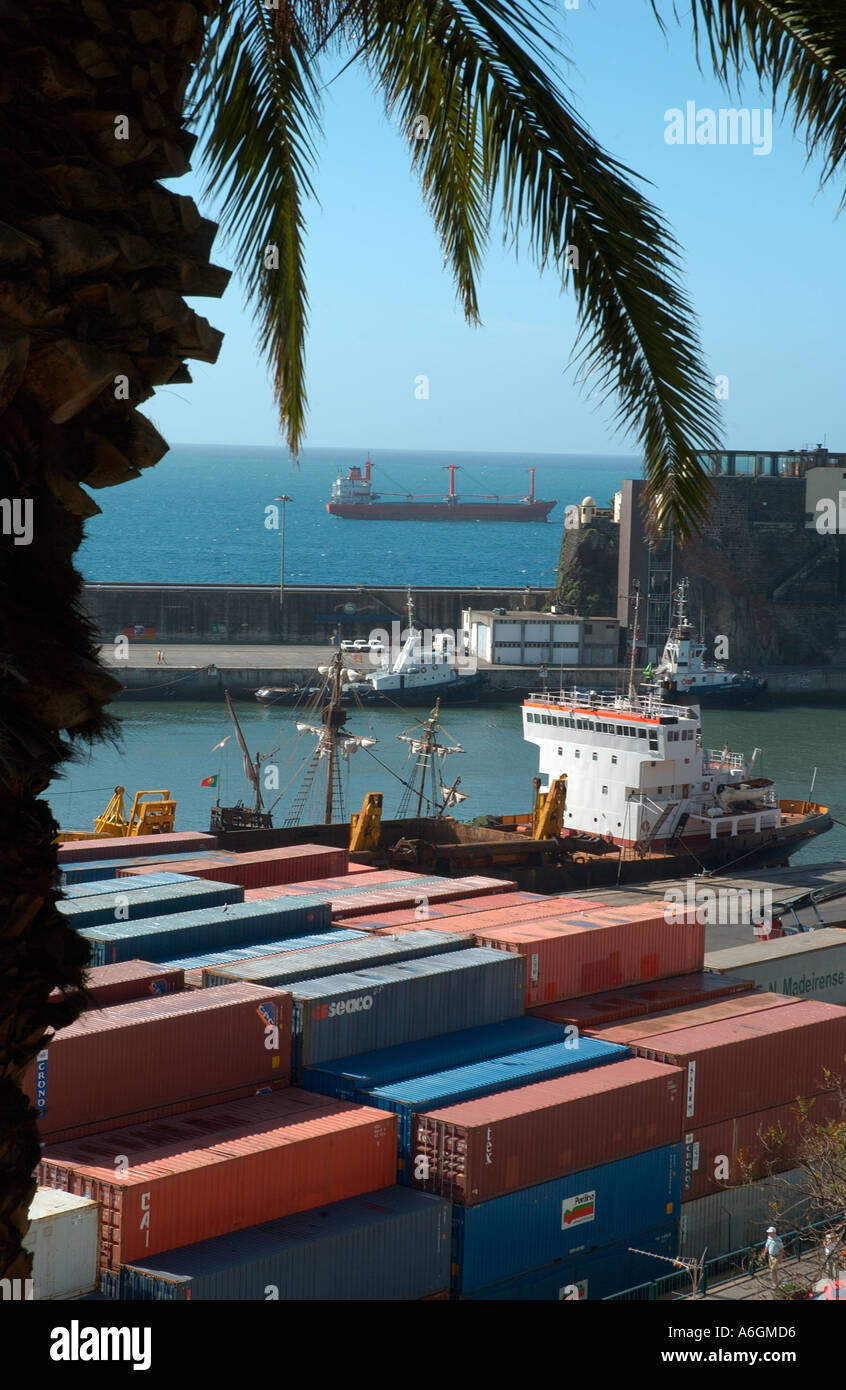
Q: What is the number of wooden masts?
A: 3